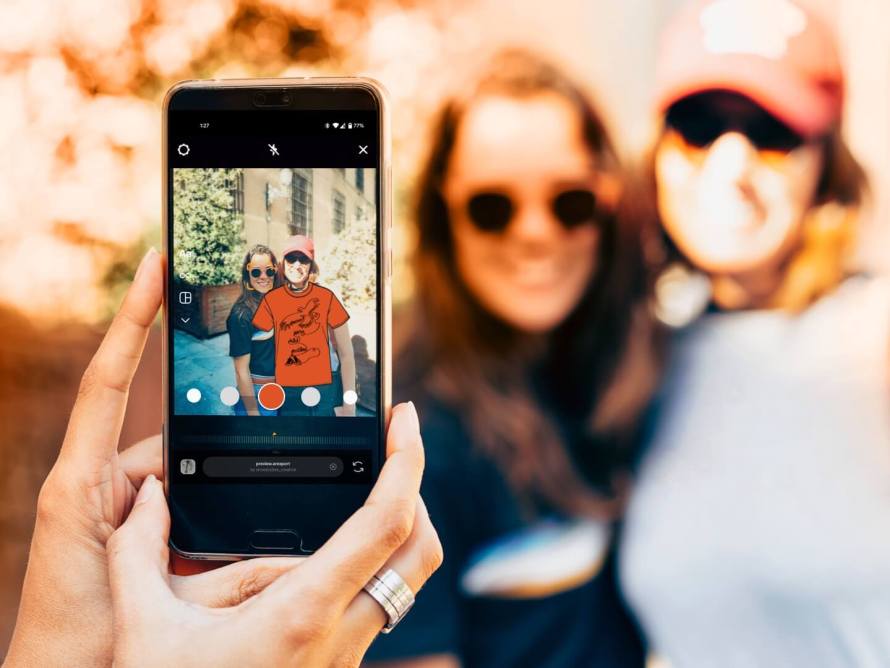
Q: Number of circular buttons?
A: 5